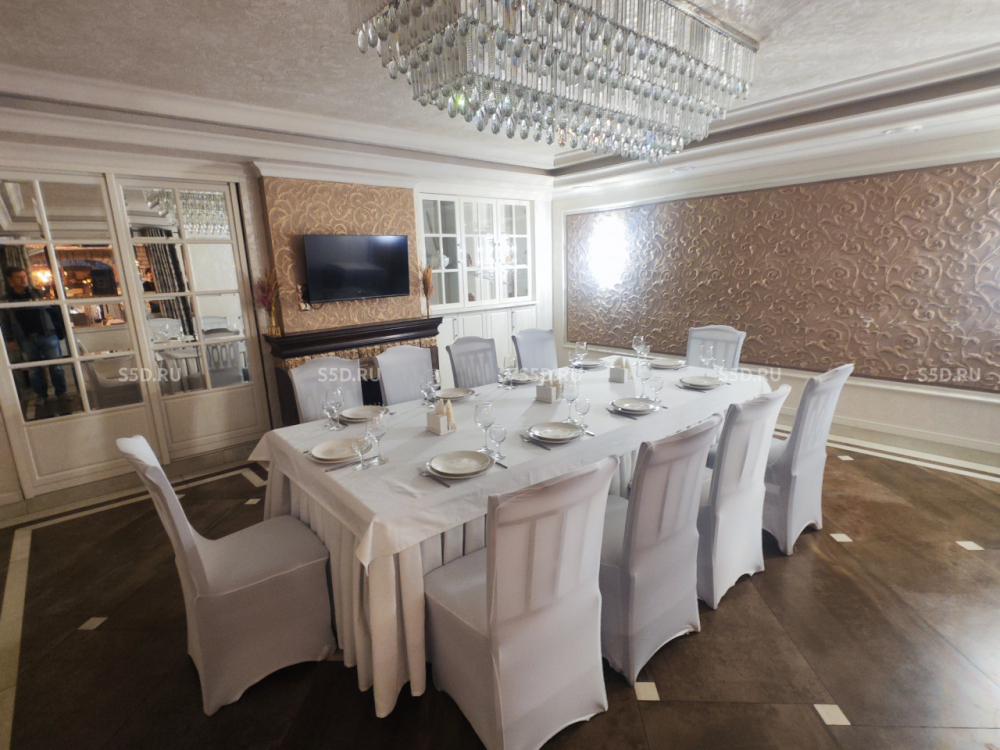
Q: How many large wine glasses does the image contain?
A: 10